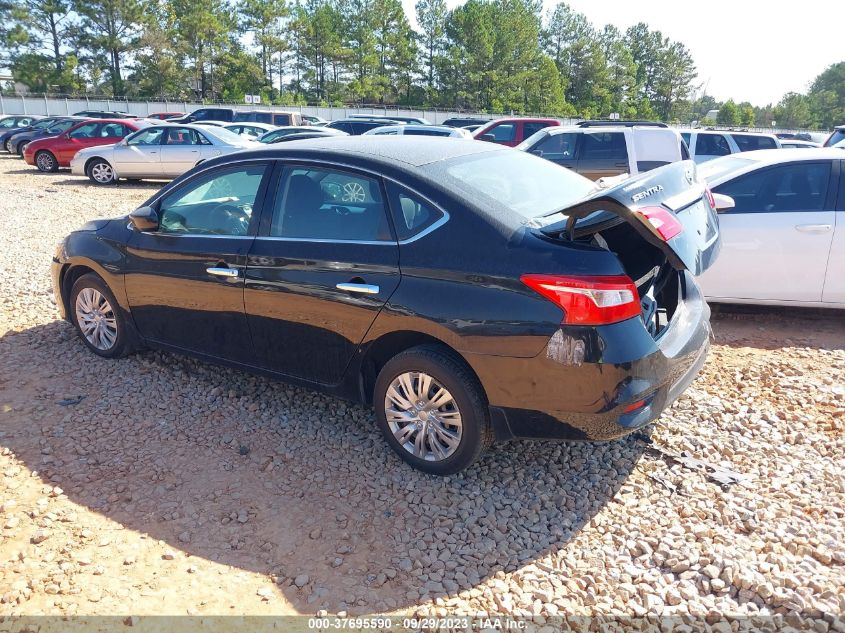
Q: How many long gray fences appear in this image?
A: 1